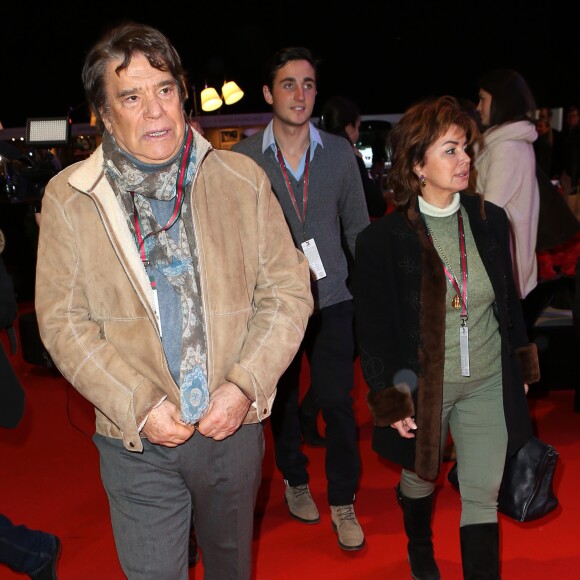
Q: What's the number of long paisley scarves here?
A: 1